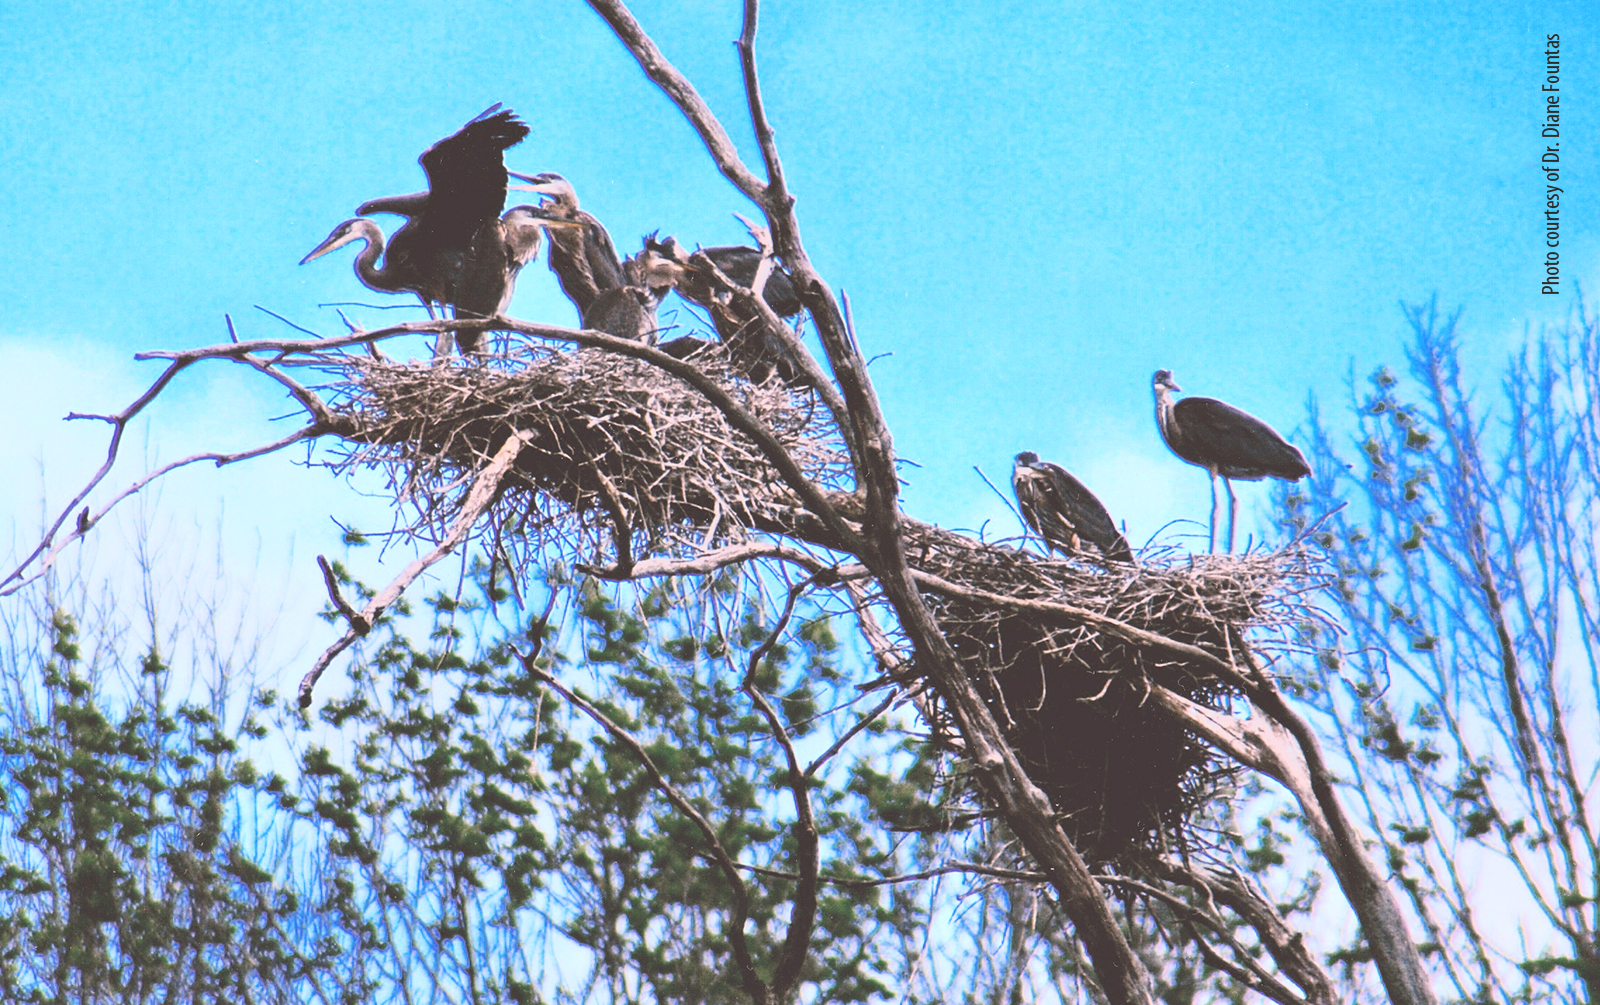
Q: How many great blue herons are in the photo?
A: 7